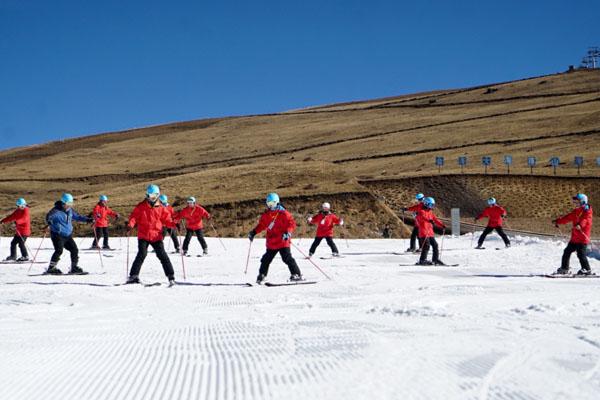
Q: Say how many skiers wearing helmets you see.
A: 12